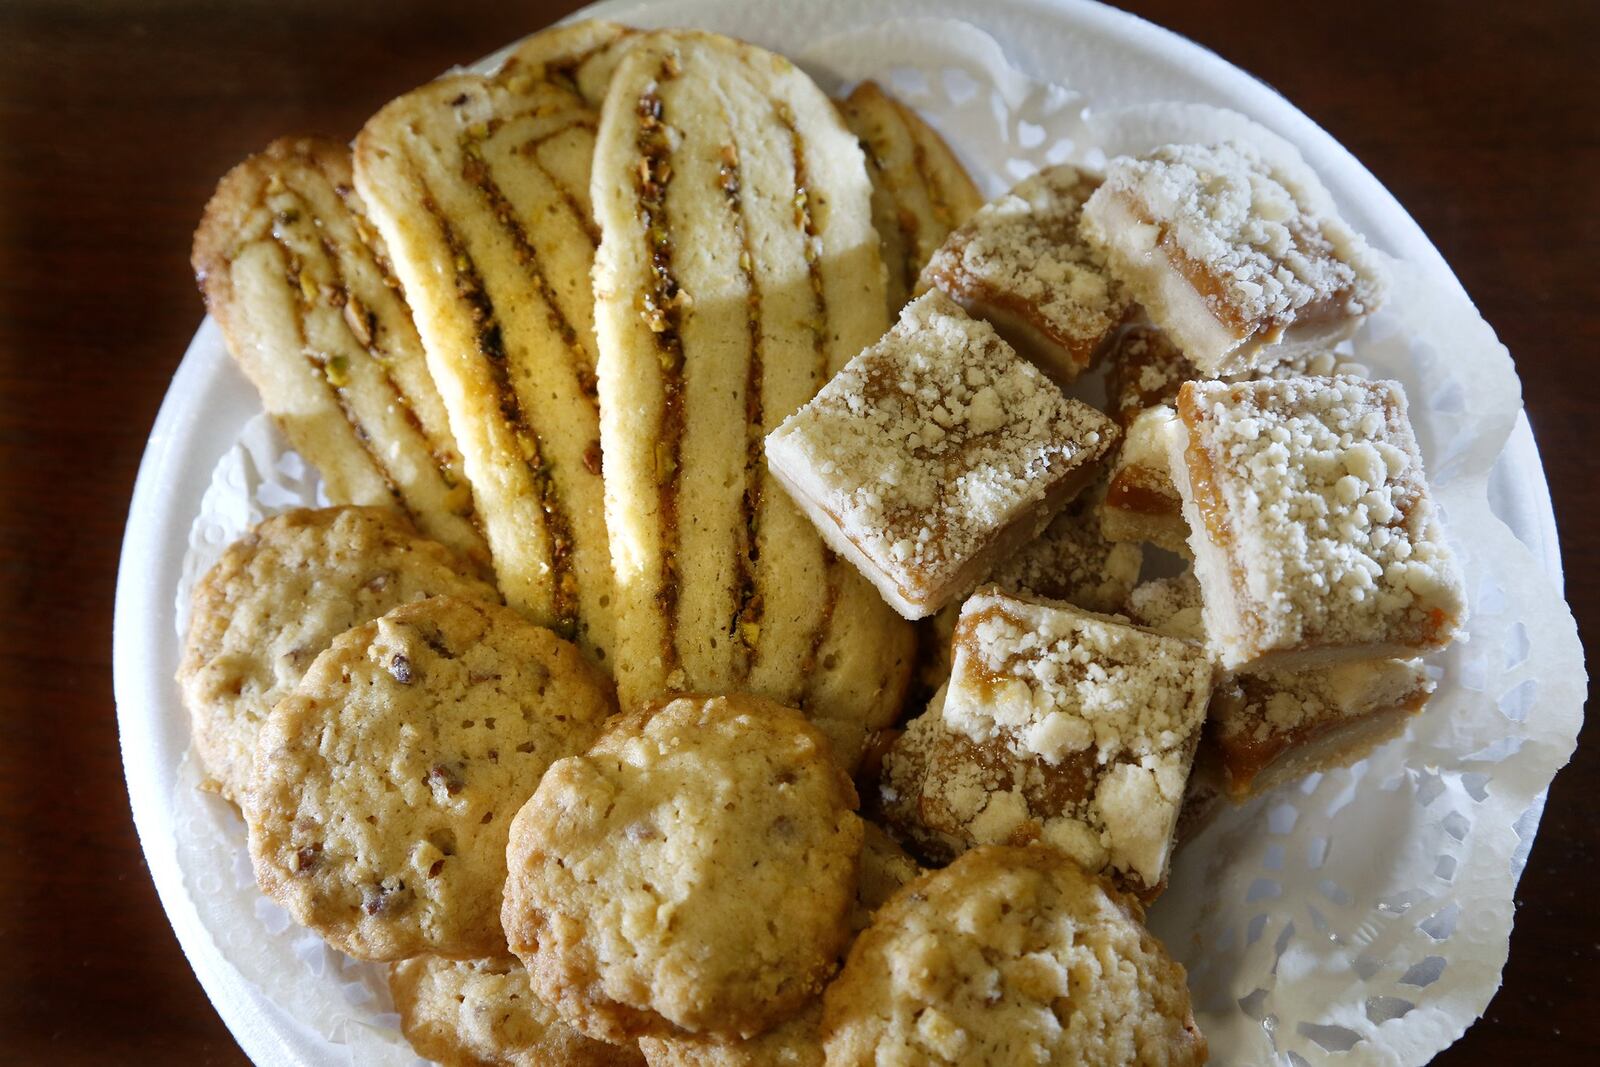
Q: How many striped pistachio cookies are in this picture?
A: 5